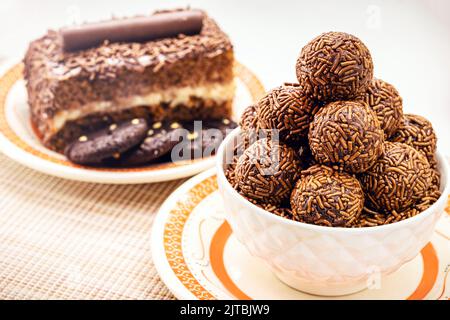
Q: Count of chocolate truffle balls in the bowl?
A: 9